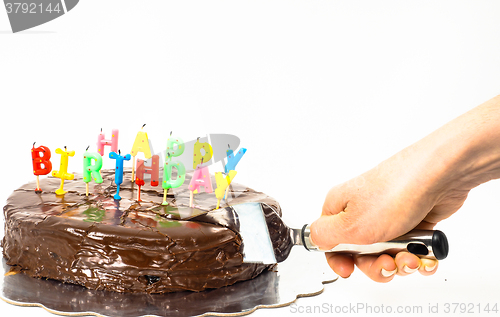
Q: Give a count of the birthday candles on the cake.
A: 13